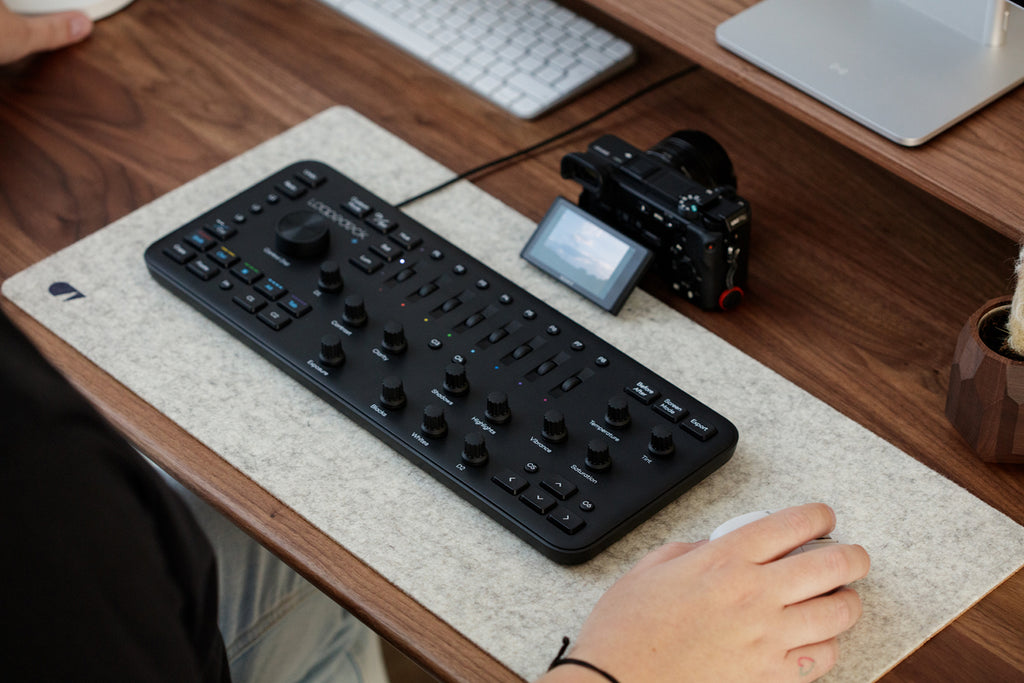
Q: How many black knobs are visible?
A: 14